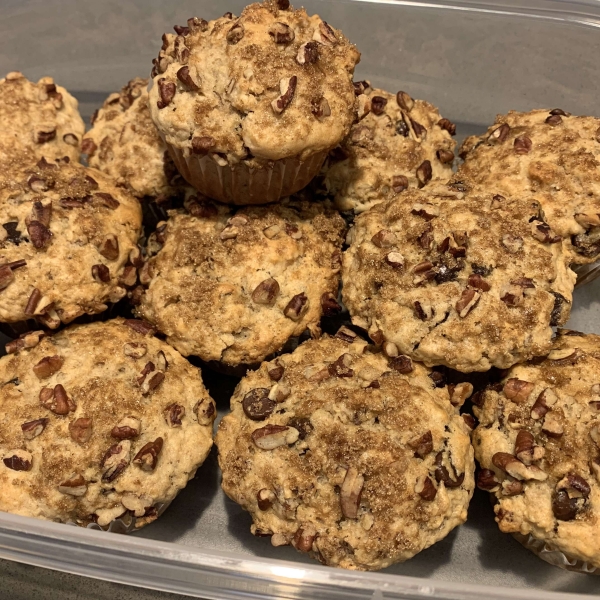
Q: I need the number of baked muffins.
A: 11